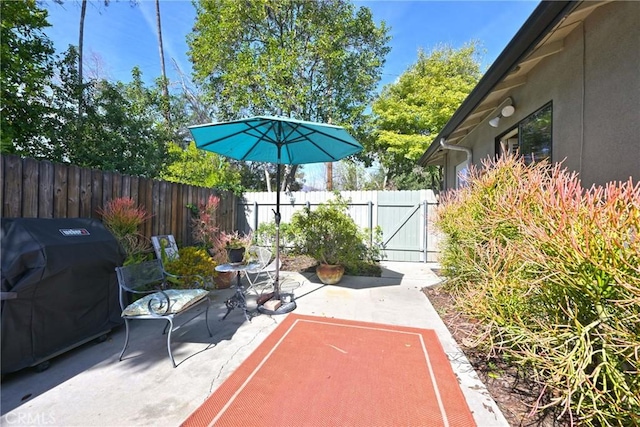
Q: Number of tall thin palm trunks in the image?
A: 2